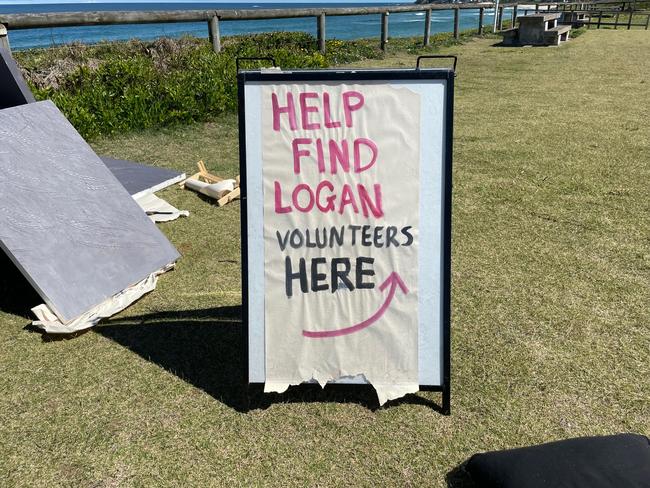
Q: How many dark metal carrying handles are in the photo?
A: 2